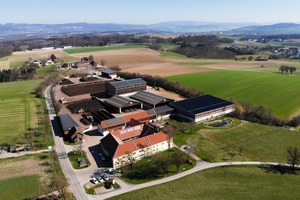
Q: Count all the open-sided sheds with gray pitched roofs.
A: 2